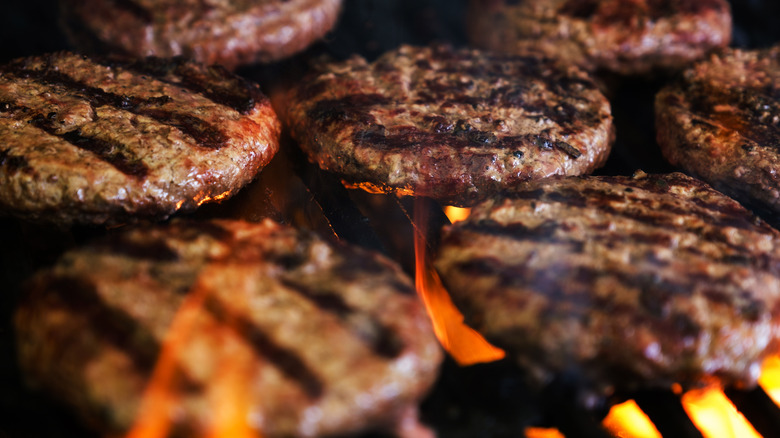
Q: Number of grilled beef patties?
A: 7